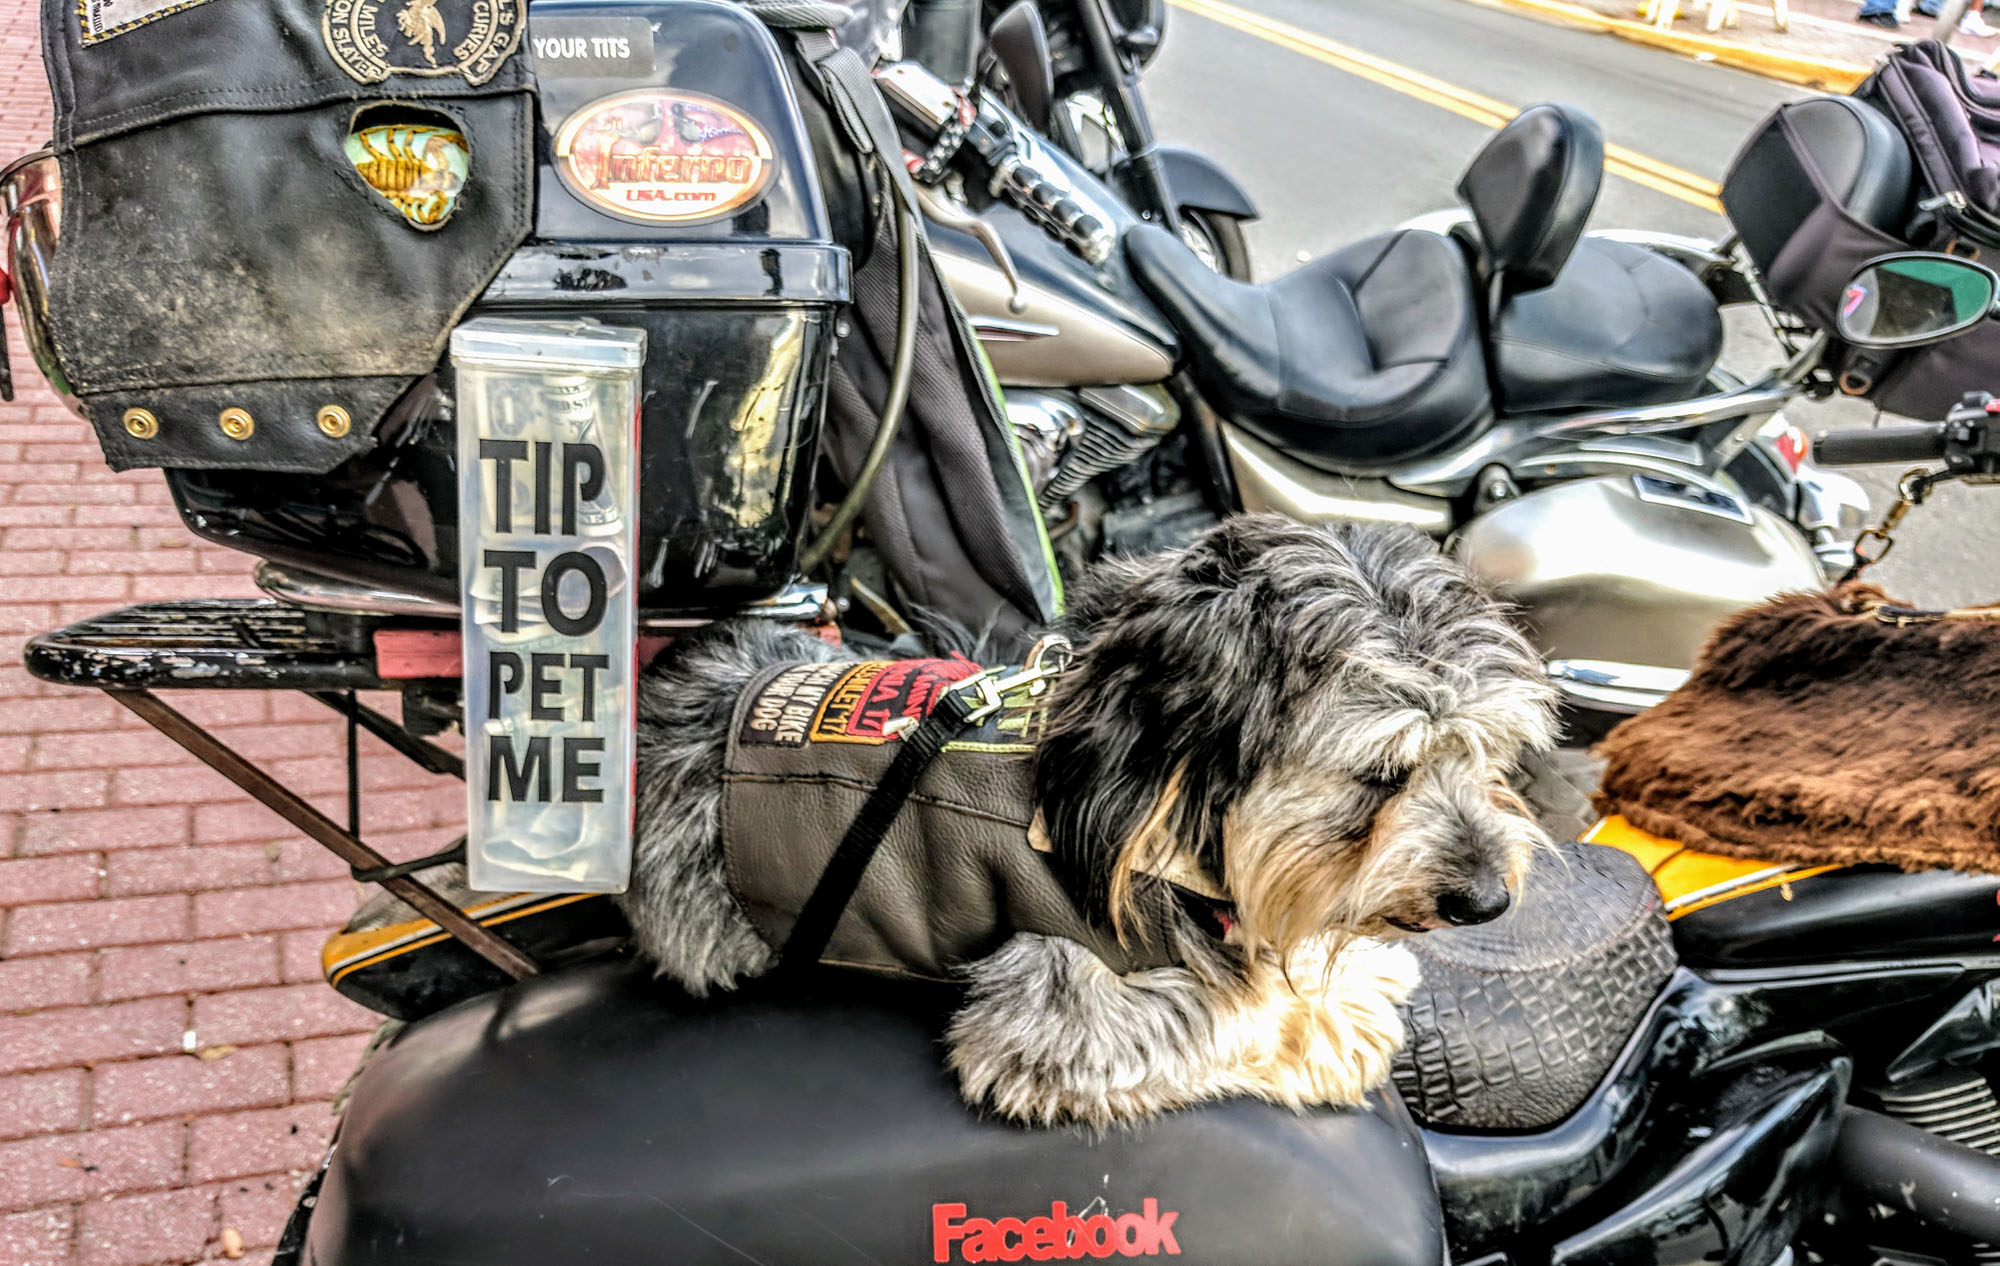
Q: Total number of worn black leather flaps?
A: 1